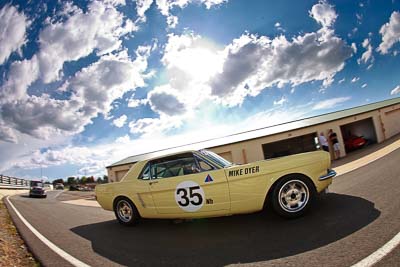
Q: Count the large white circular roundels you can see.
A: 1